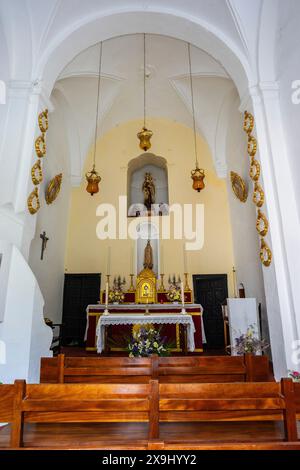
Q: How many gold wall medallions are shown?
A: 12